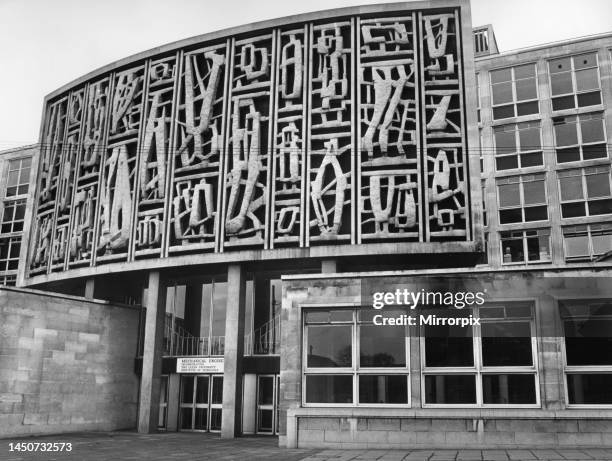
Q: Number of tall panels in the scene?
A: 11